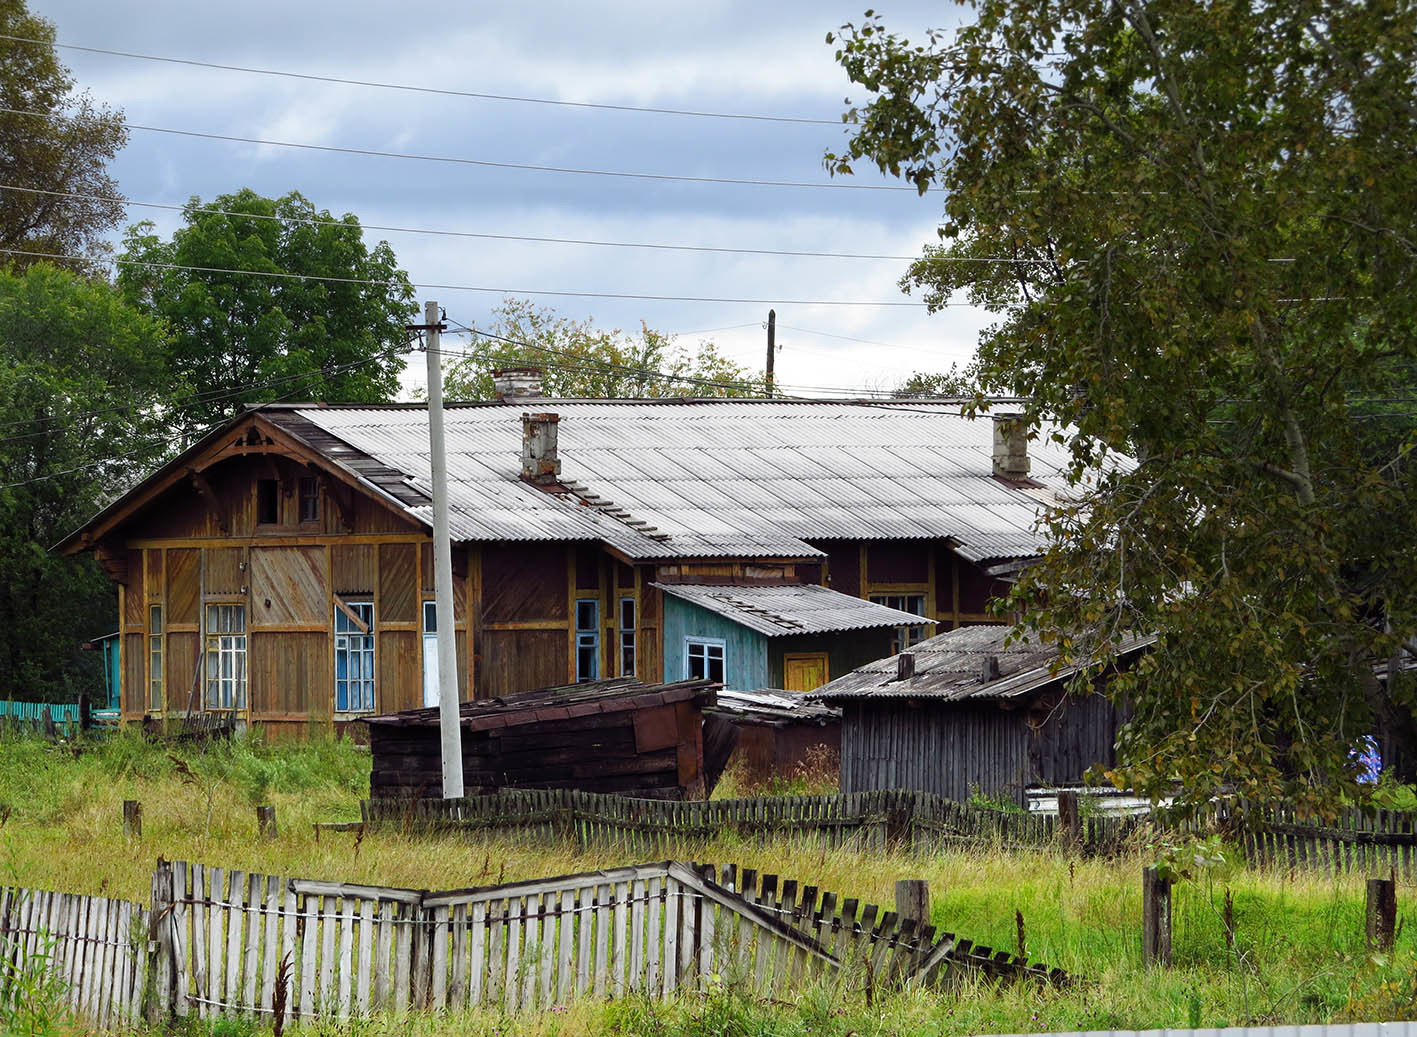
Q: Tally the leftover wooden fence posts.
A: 5